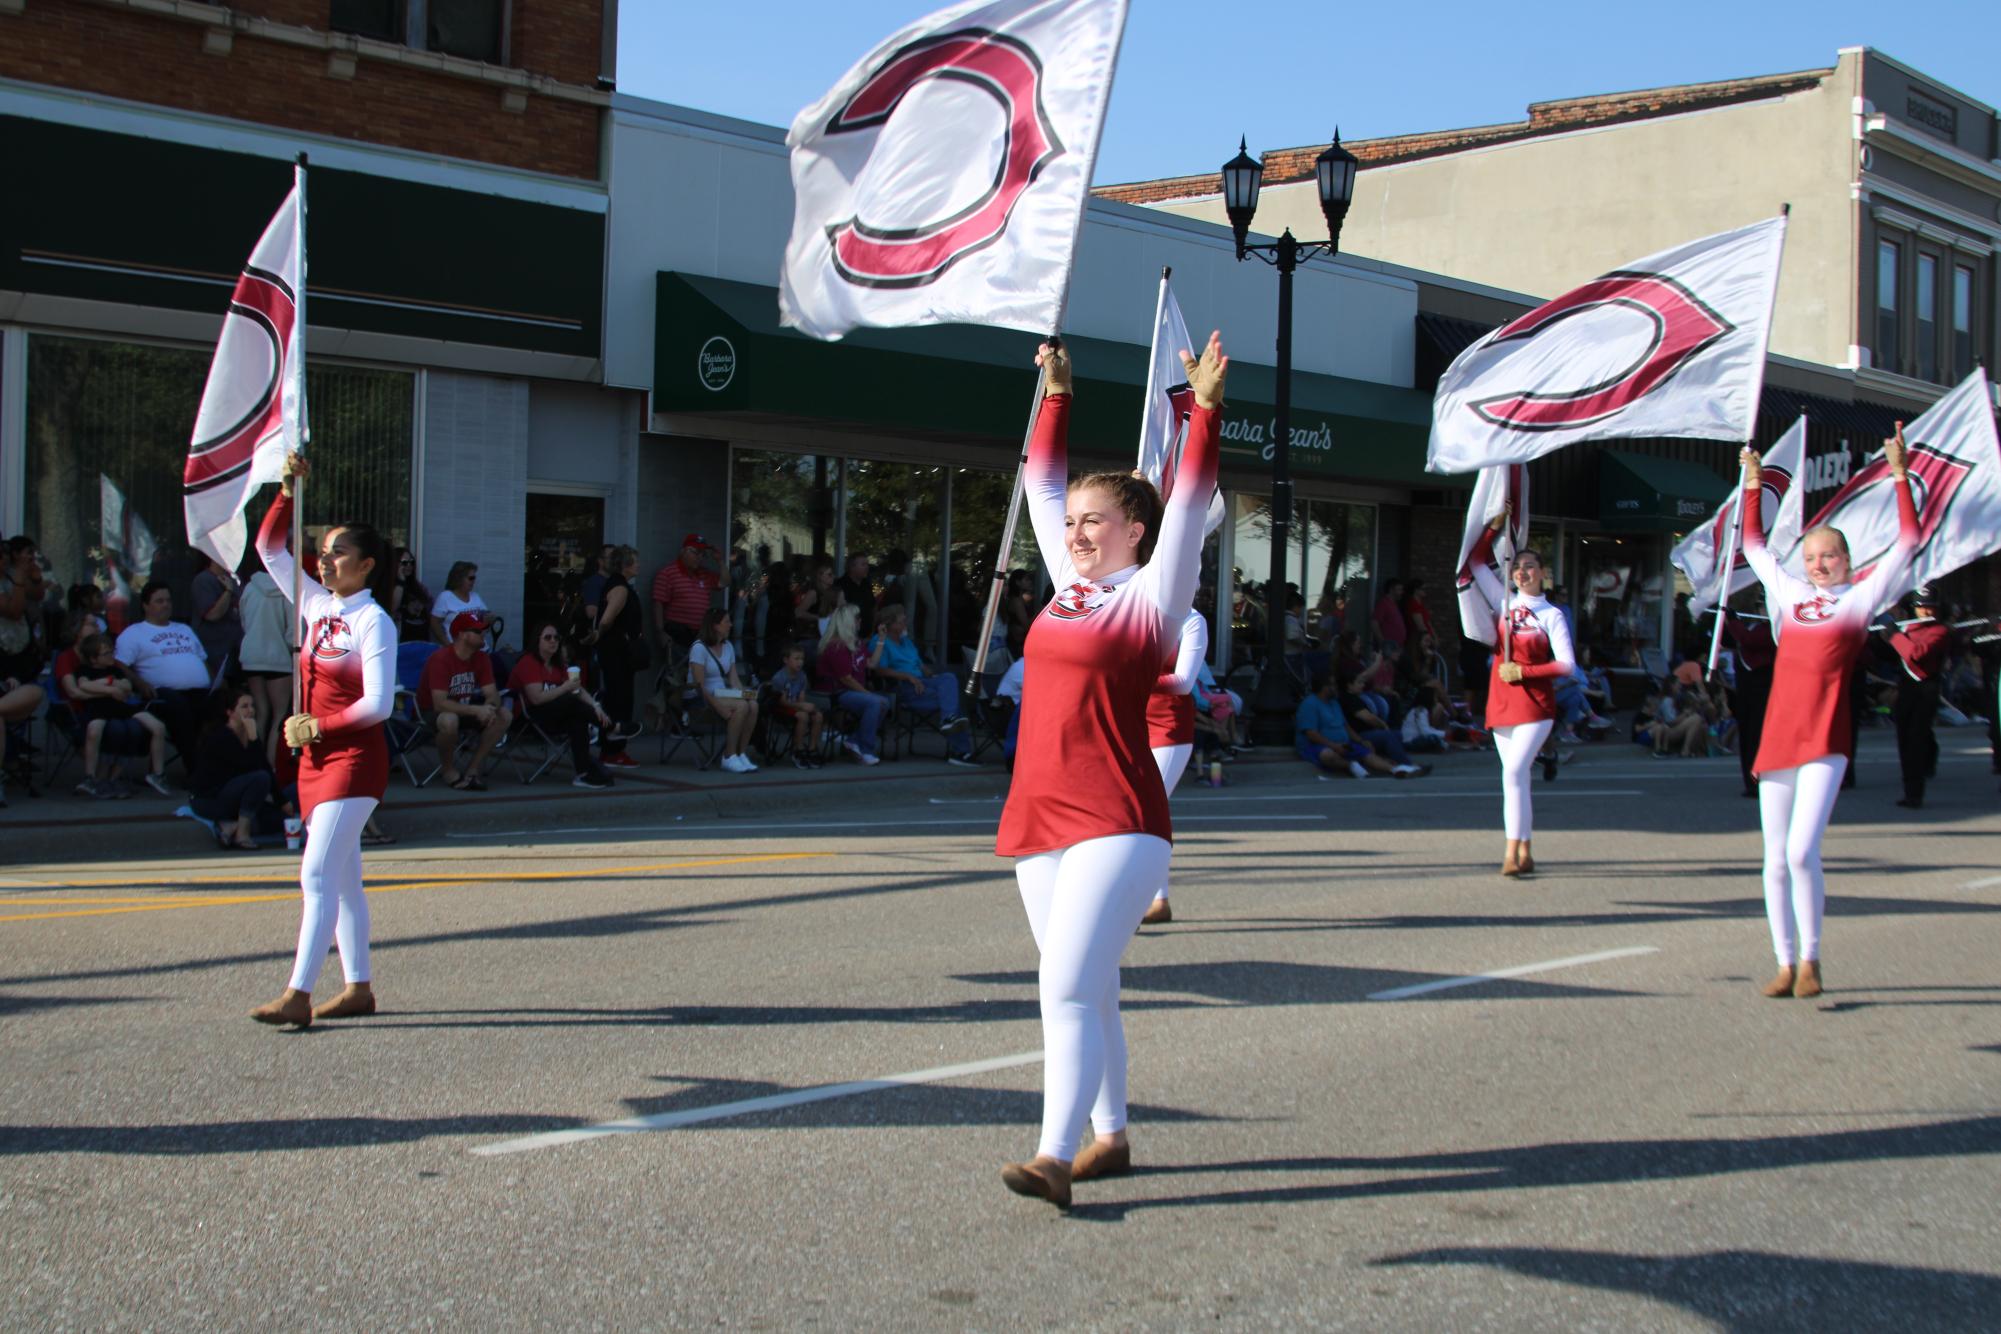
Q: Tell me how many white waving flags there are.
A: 7